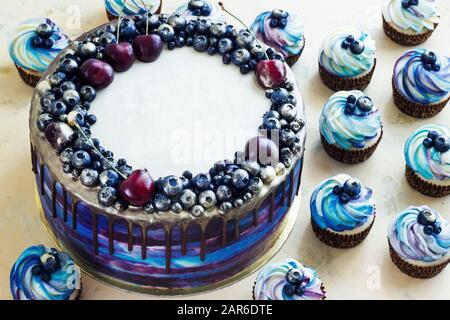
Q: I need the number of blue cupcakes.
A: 13